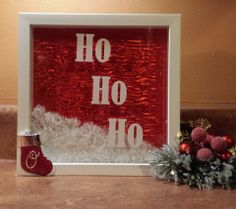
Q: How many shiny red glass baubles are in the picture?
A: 3